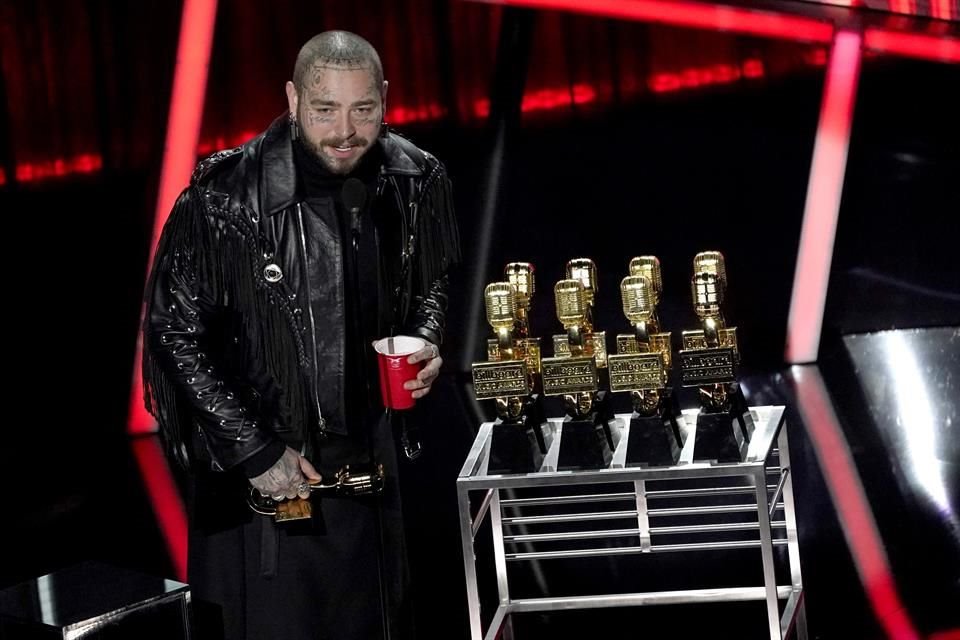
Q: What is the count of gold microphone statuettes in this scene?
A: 9